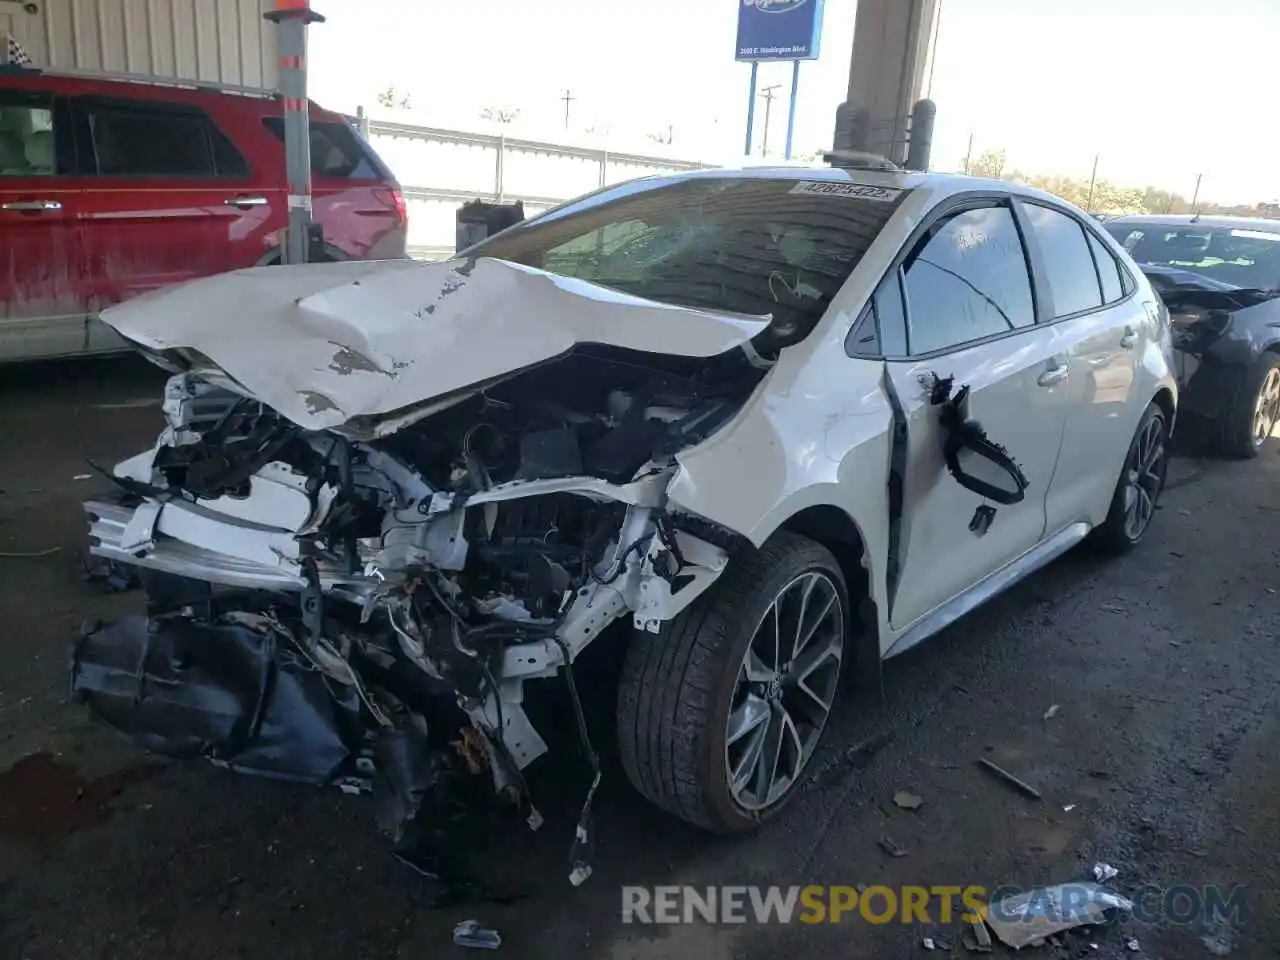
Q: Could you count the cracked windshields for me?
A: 1